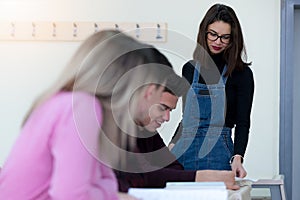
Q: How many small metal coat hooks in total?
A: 8